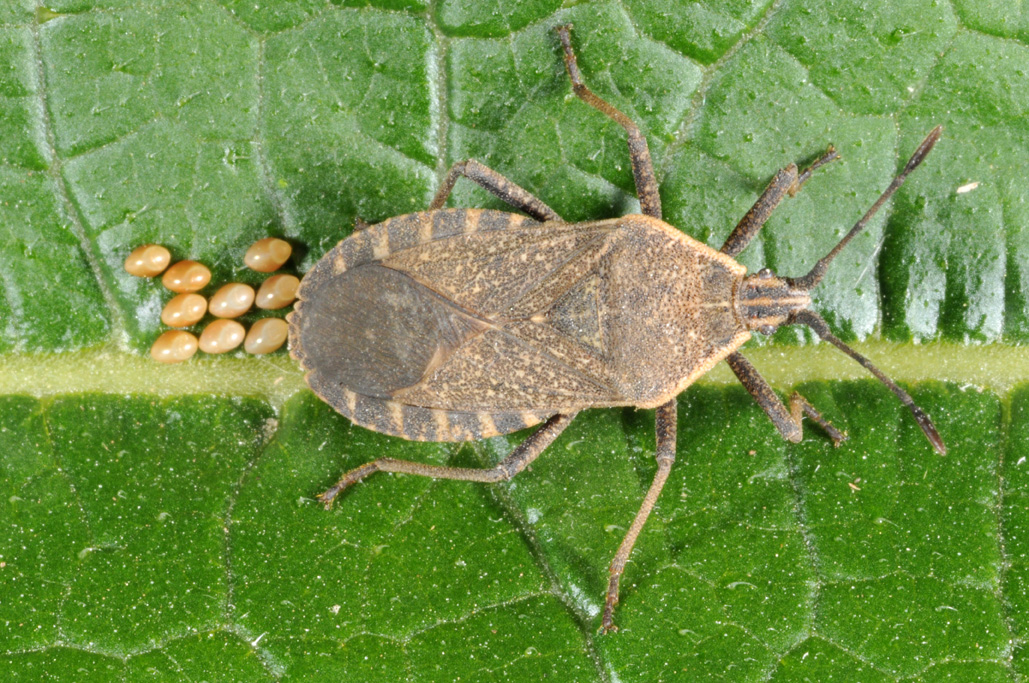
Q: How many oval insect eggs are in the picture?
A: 9